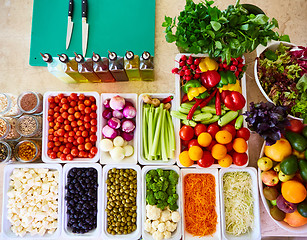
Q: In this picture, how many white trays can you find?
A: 10